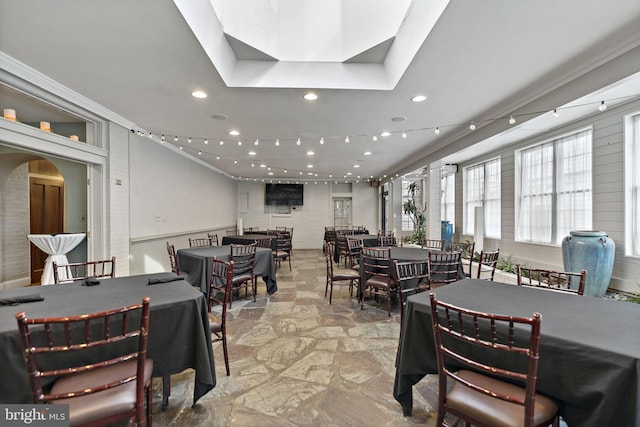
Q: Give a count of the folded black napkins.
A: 3